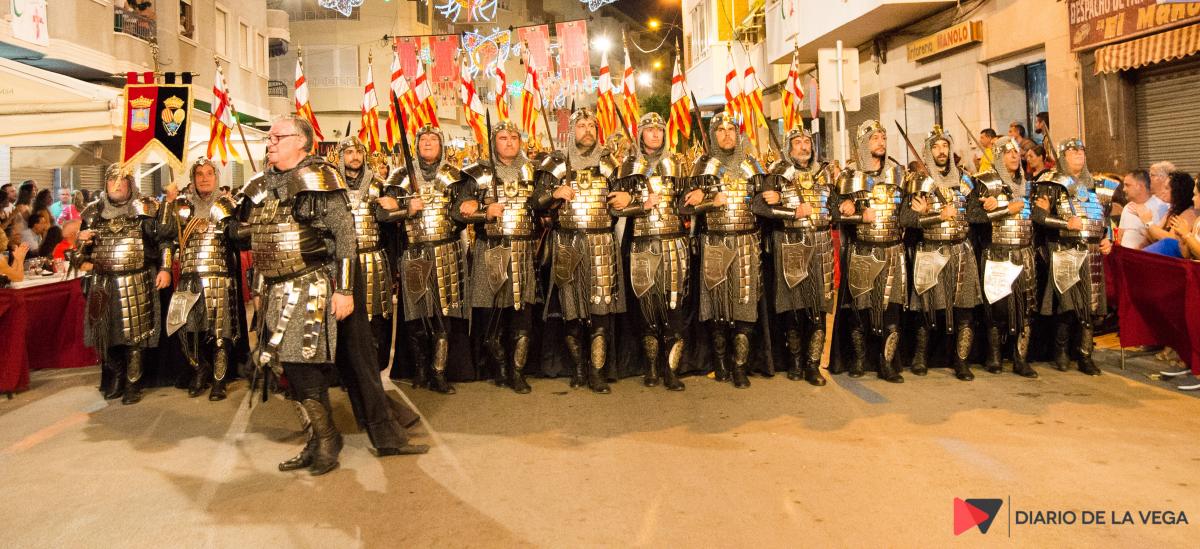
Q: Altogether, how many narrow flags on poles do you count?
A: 14